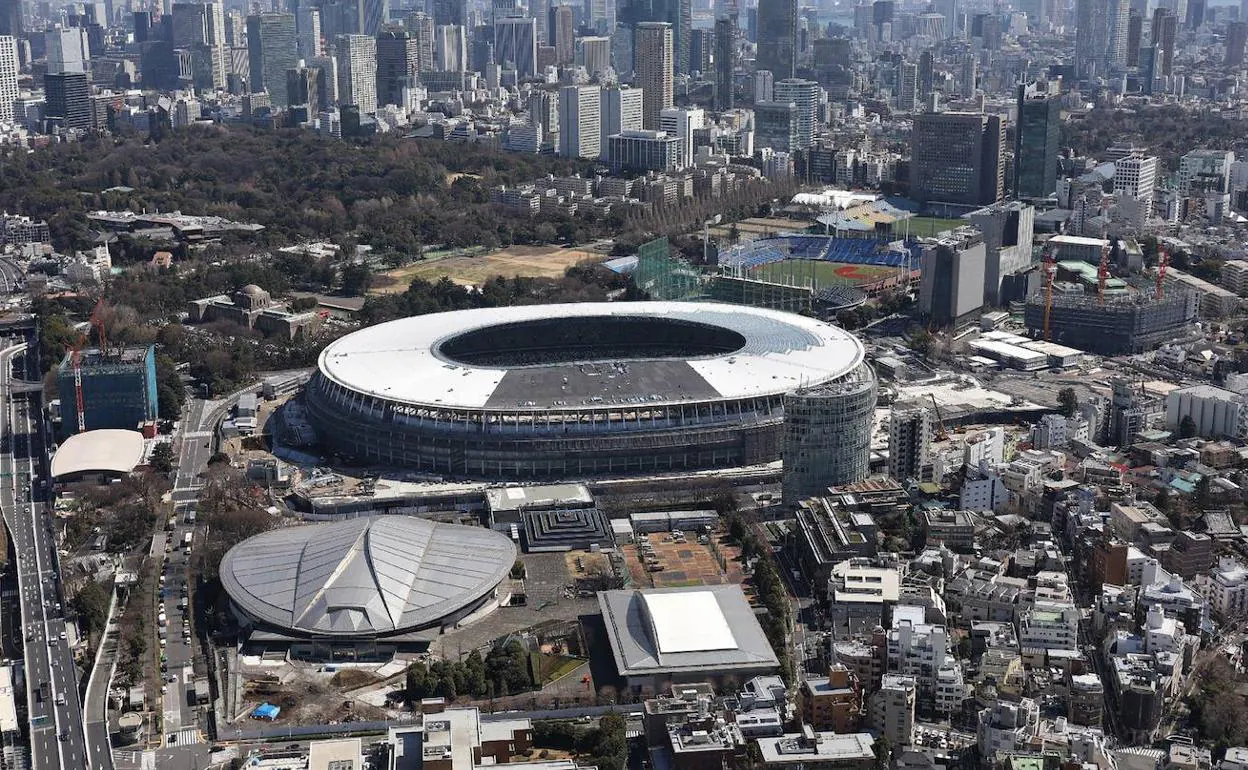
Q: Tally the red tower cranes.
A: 5